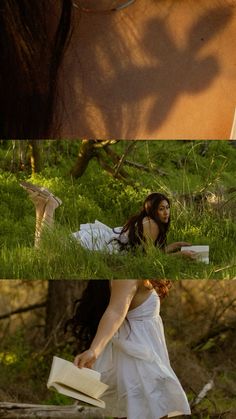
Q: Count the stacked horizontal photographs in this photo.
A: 3